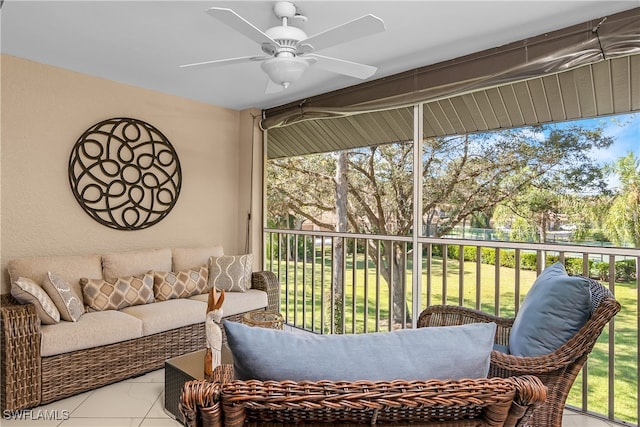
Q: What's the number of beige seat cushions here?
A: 3